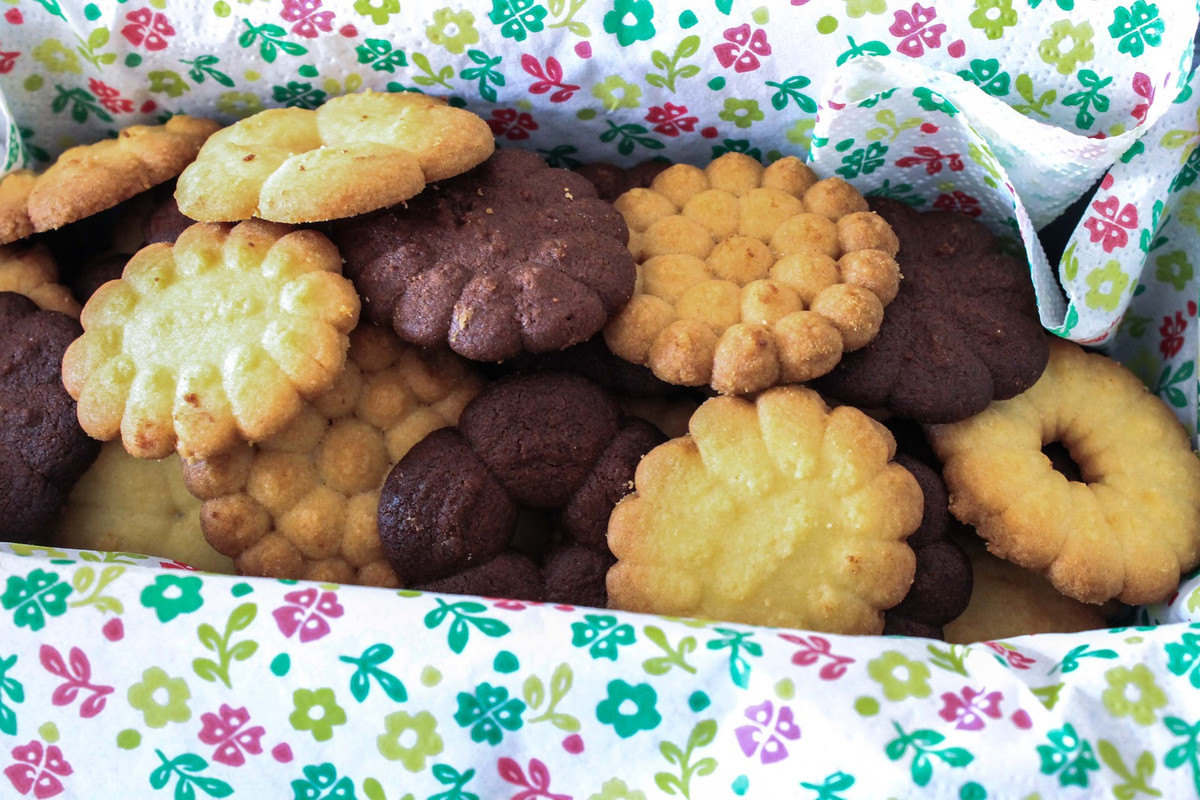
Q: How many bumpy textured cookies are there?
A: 2